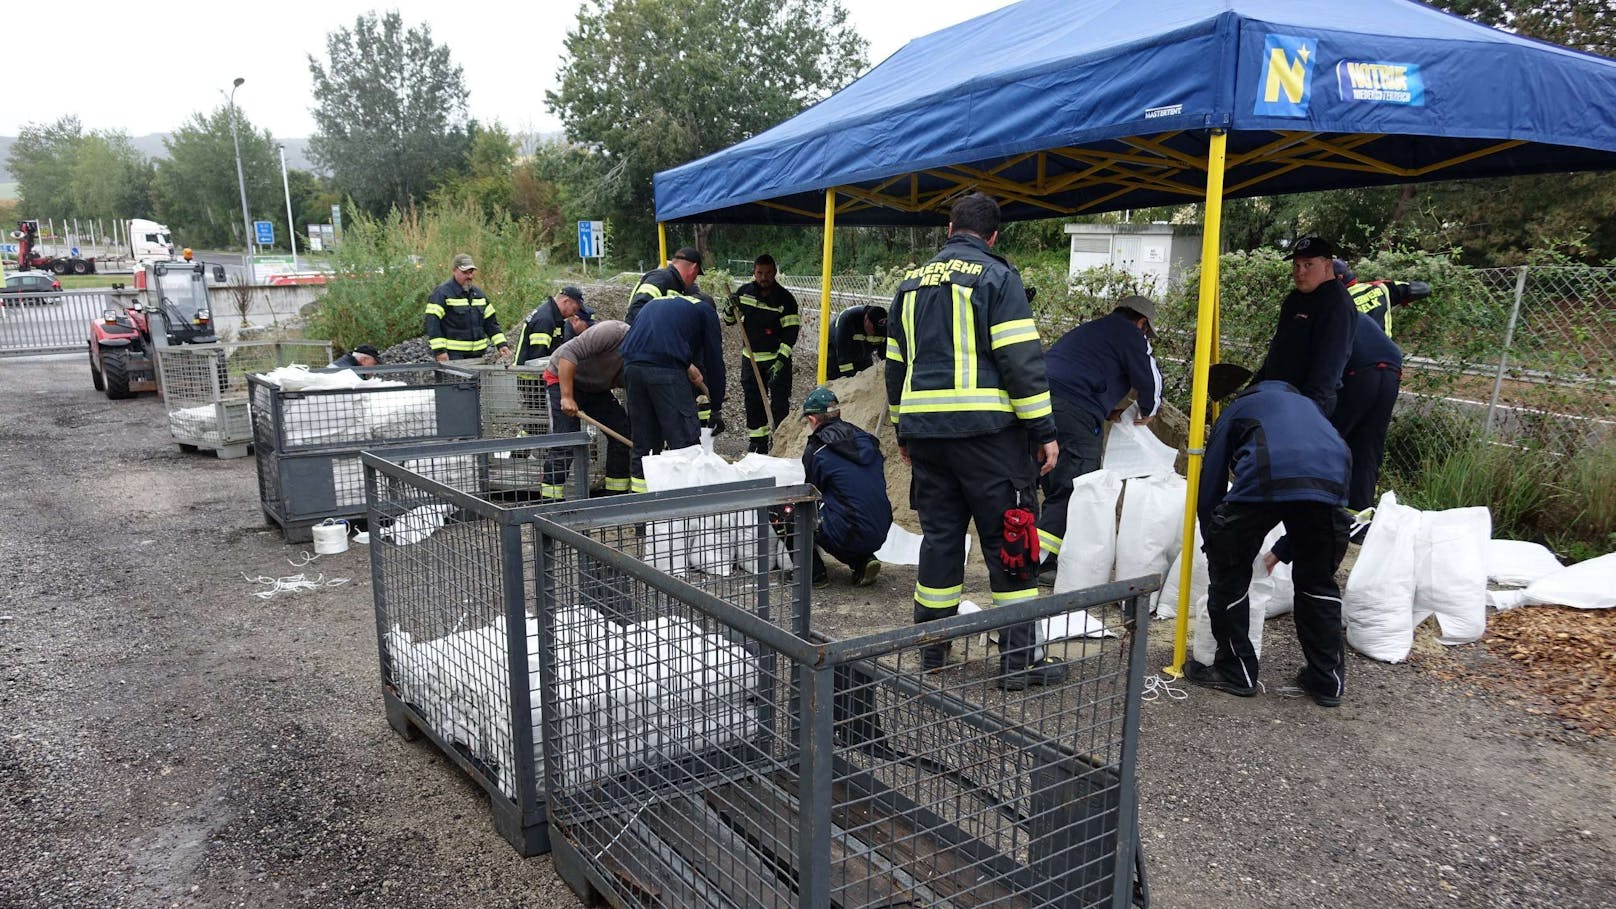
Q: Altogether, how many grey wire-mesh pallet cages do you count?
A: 5